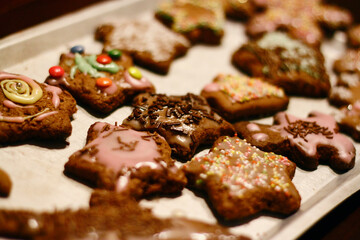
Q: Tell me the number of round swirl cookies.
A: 1